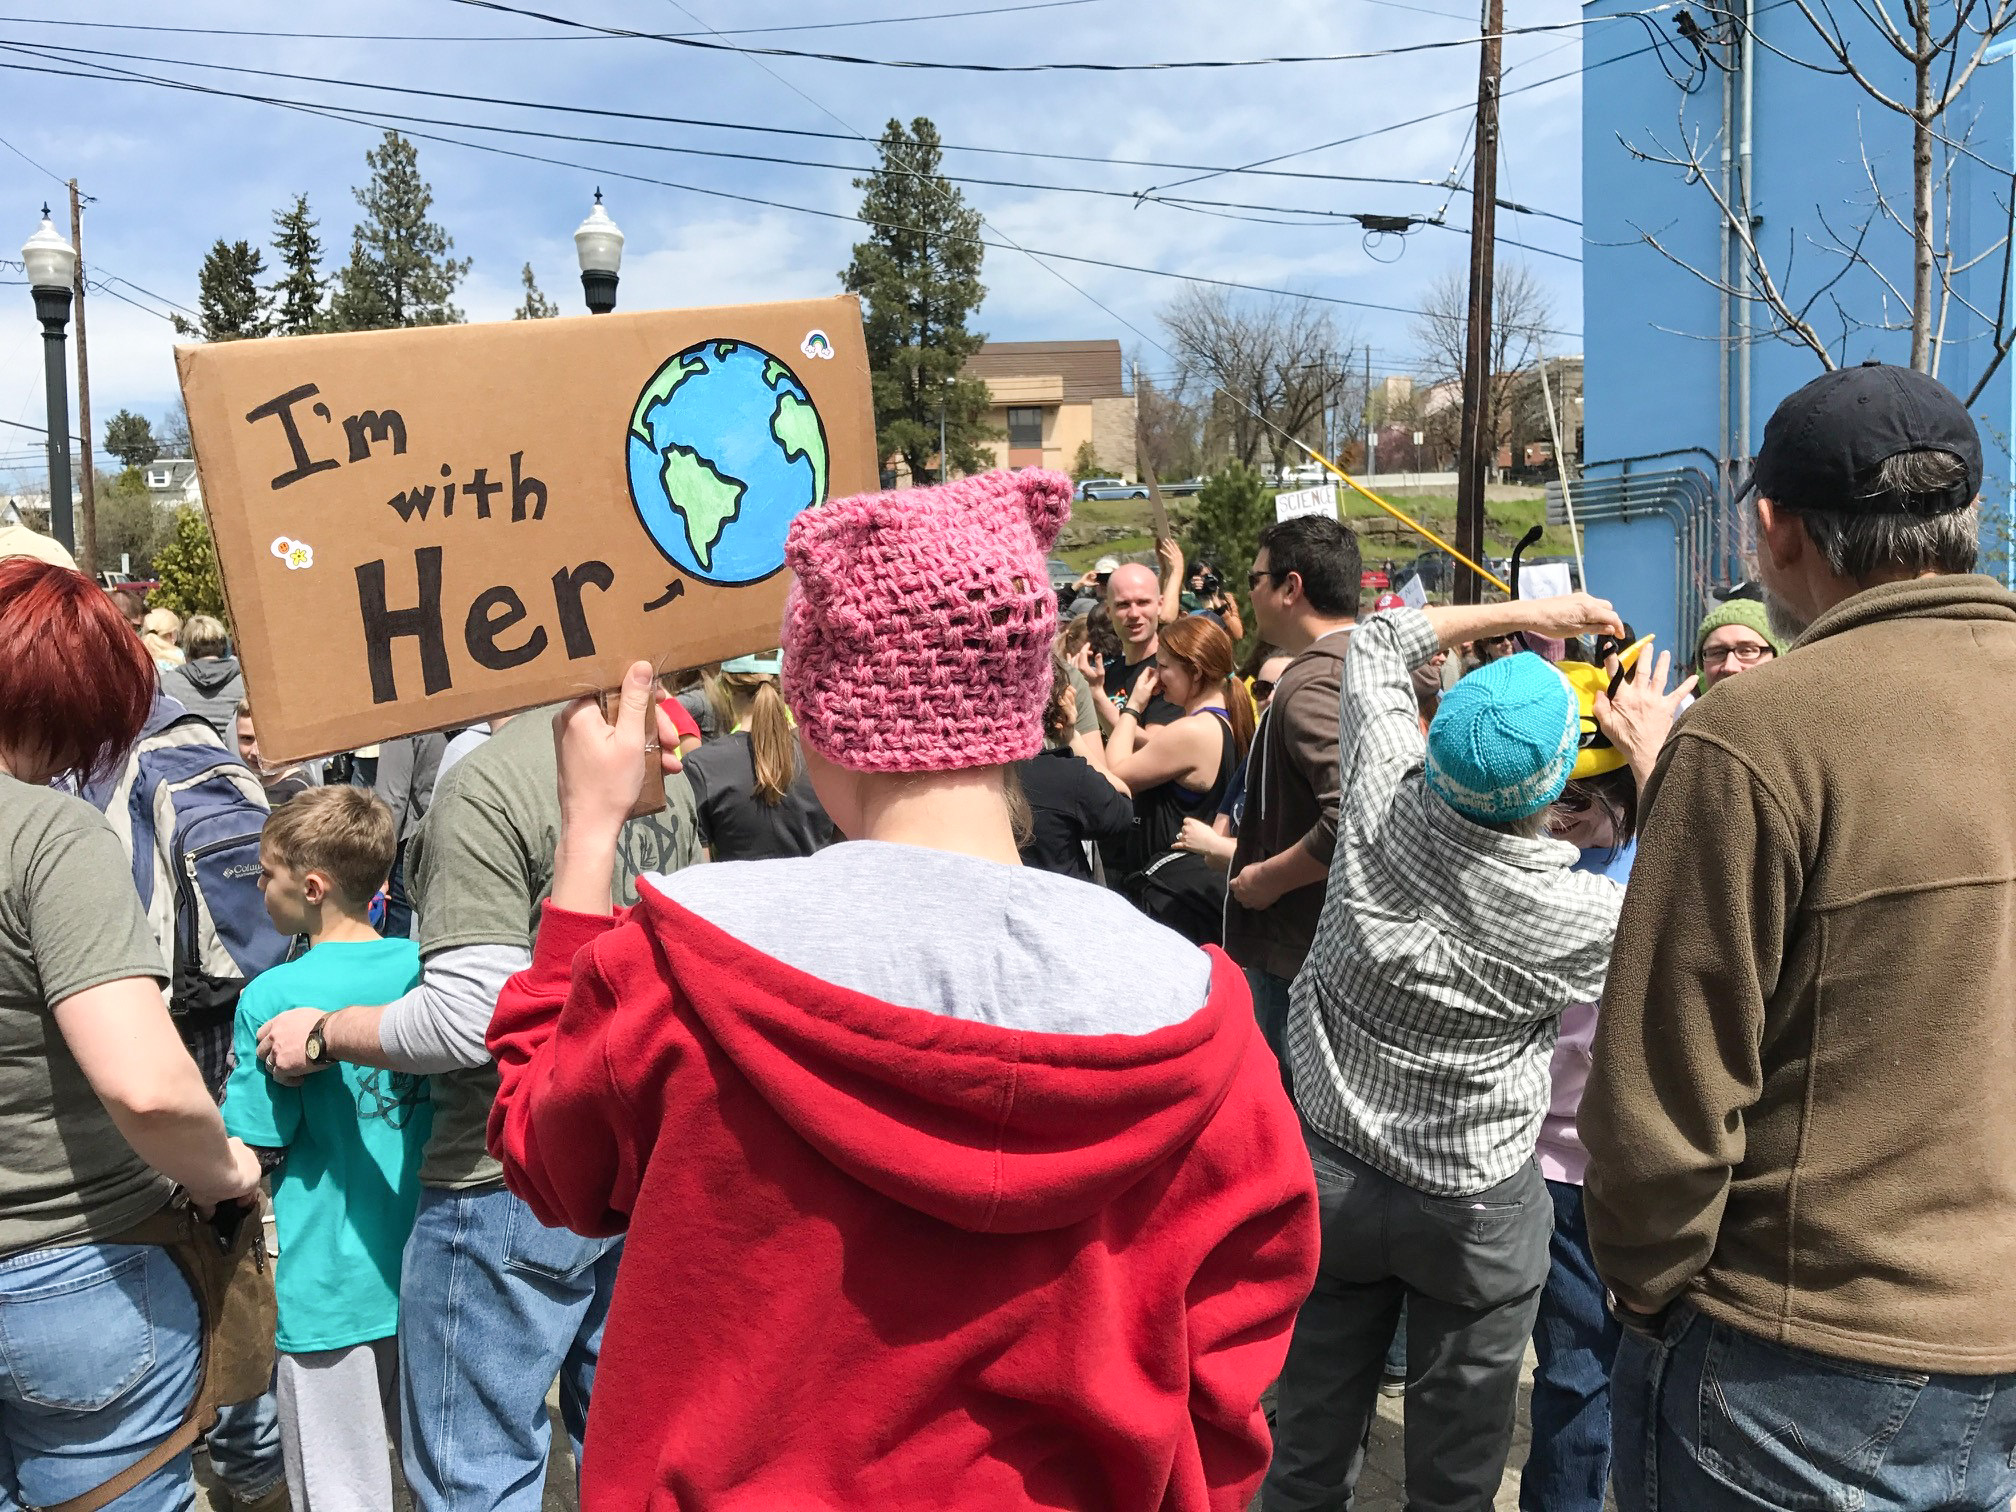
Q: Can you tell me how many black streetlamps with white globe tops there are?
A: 2